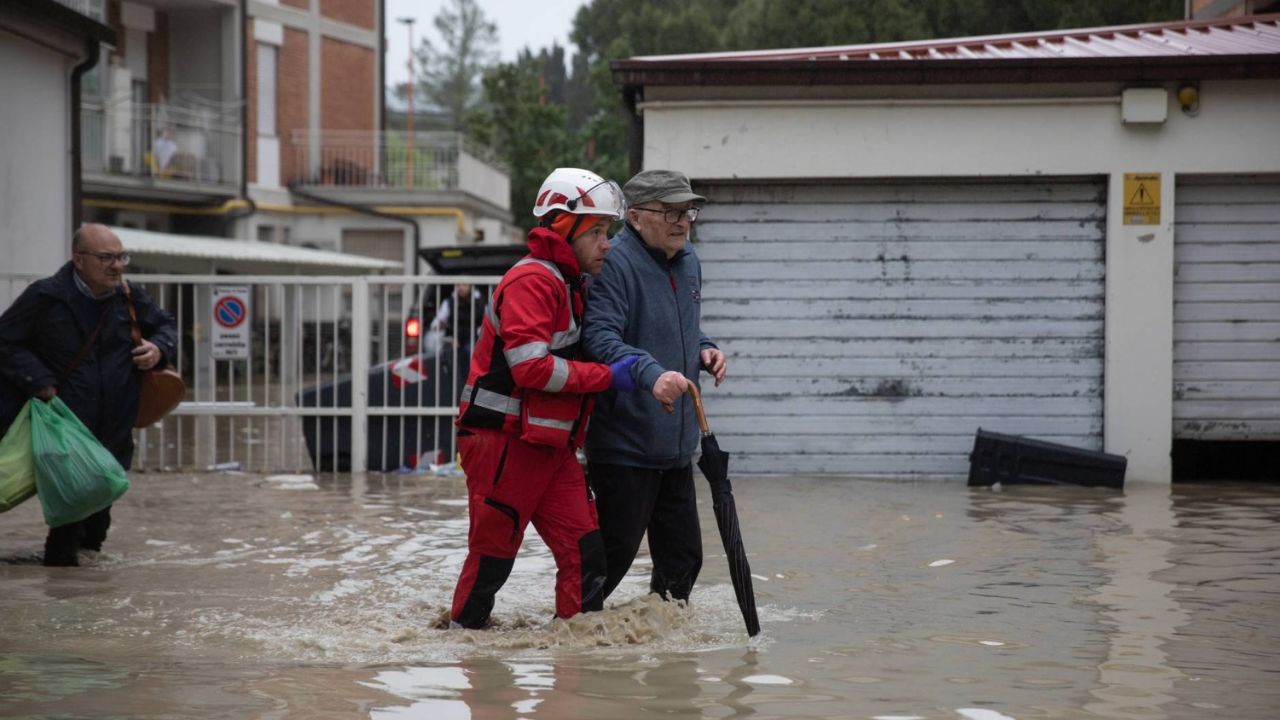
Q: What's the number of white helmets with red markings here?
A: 1